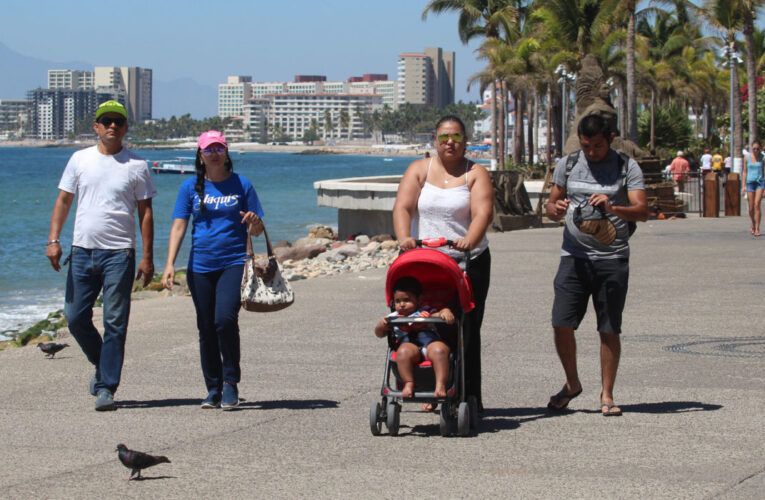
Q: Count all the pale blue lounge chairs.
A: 0